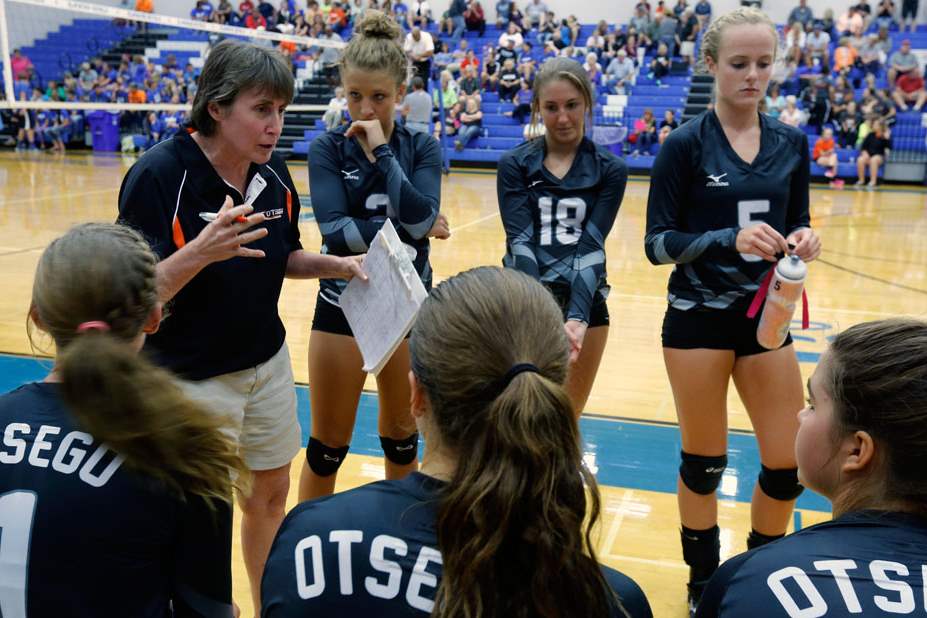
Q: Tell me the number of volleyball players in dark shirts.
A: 6